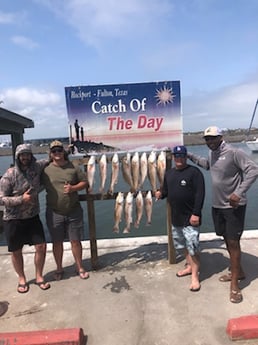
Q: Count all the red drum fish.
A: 12